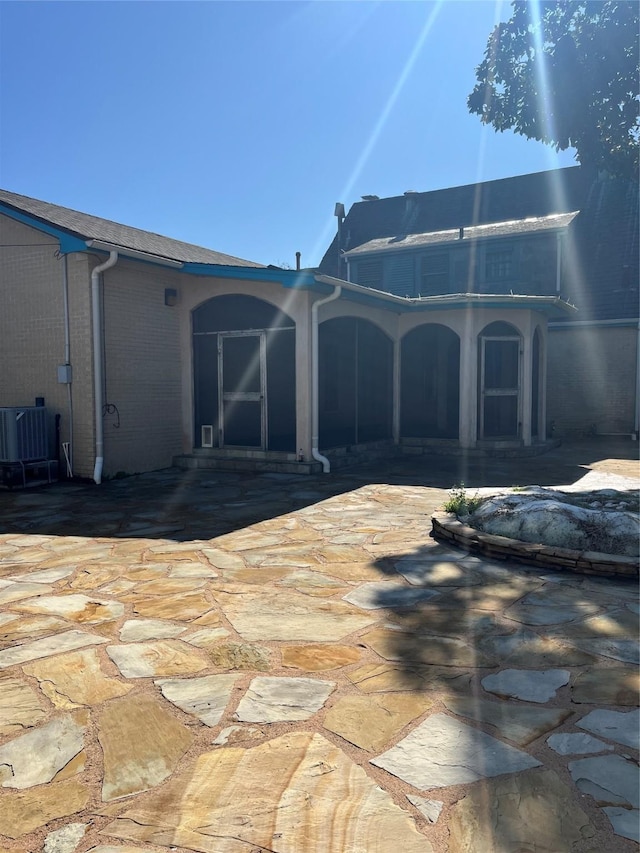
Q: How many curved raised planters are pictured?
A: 1